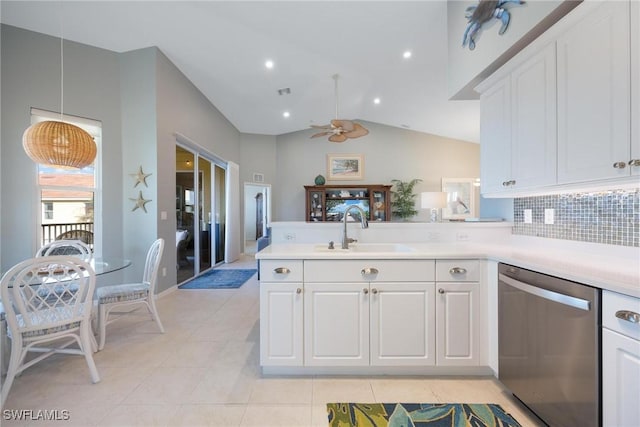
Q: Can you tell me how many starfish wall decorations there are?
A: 2